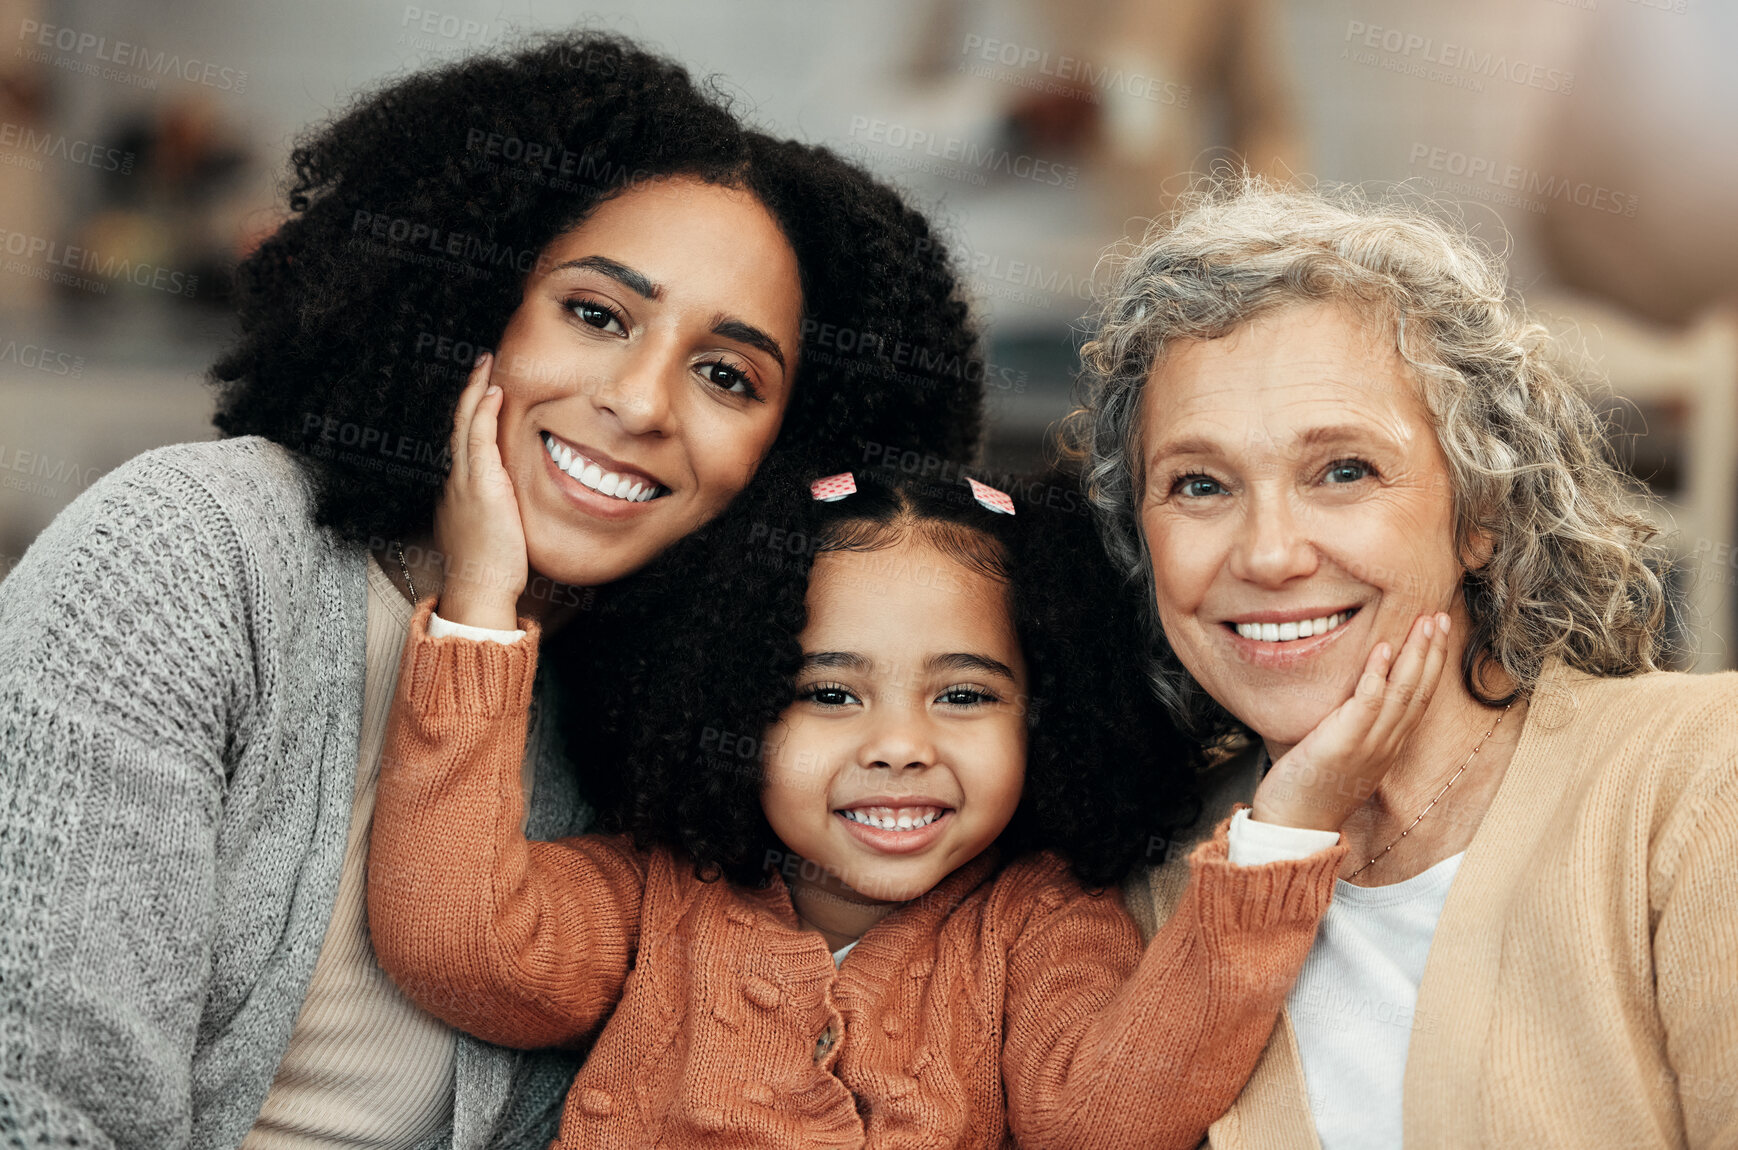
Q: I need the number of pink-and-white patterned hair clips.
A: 2